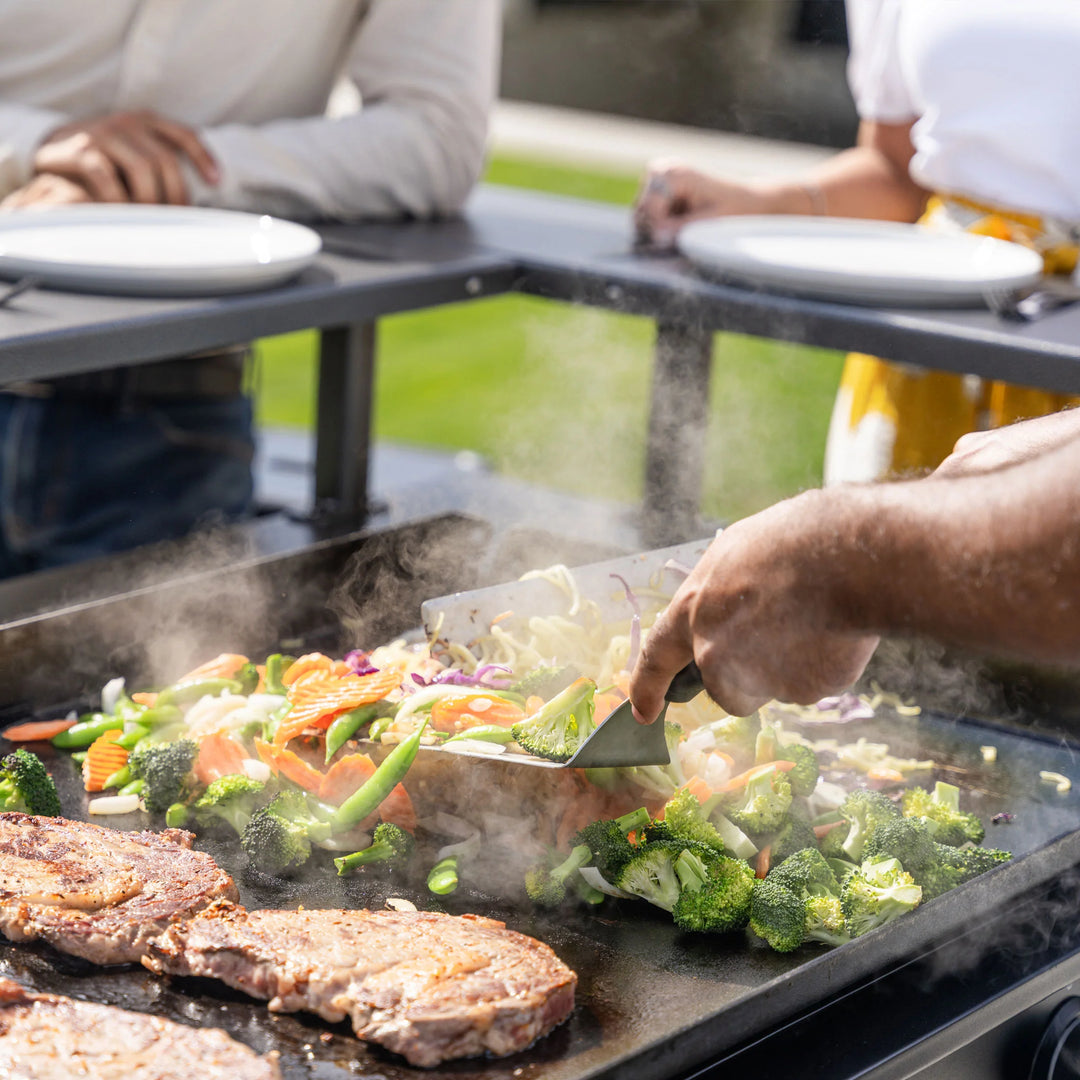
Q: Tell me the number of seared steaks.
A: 3